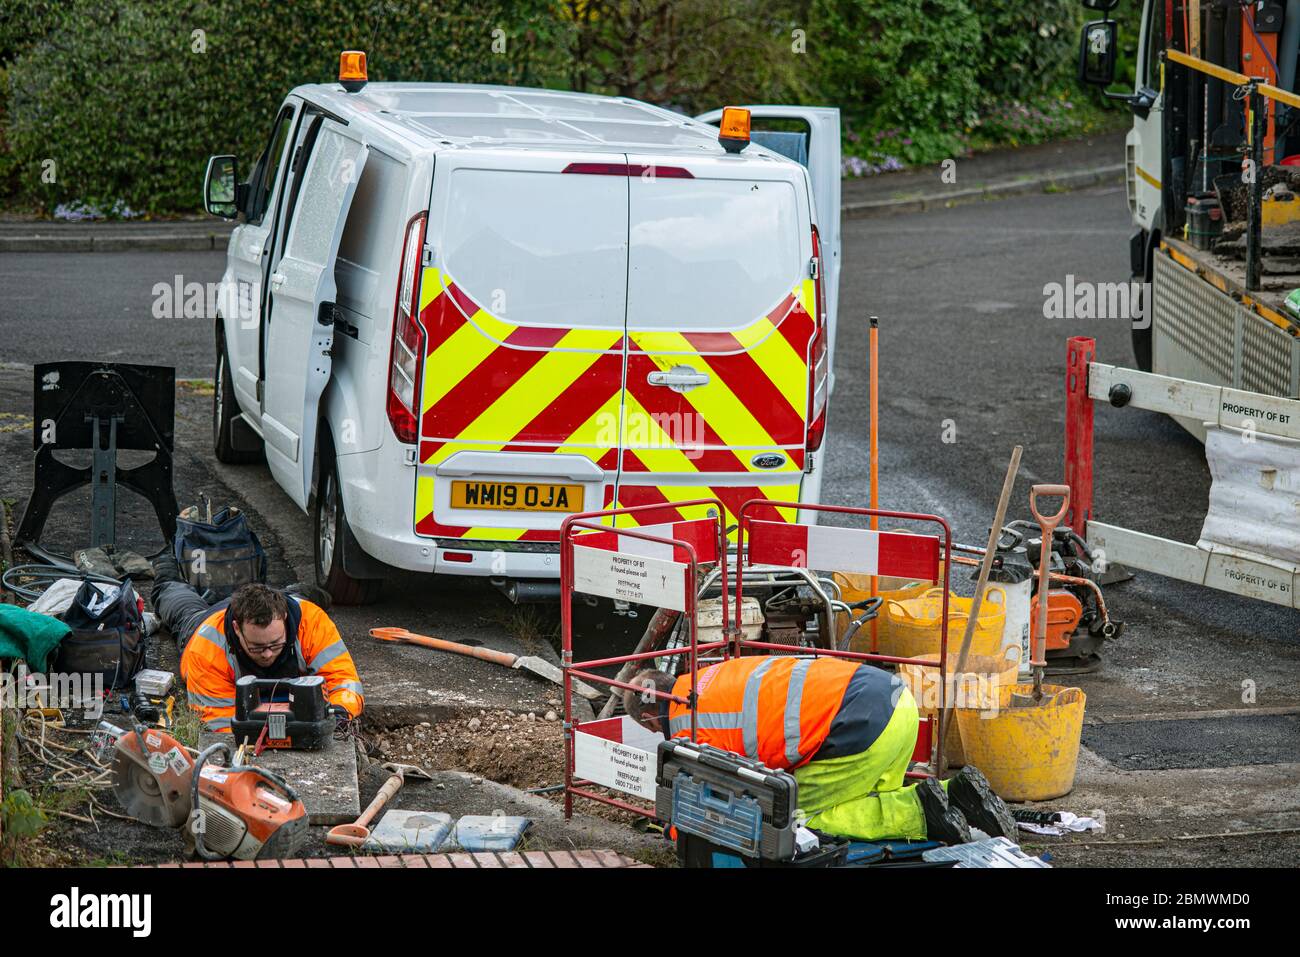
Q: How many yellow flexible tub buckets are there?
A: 4